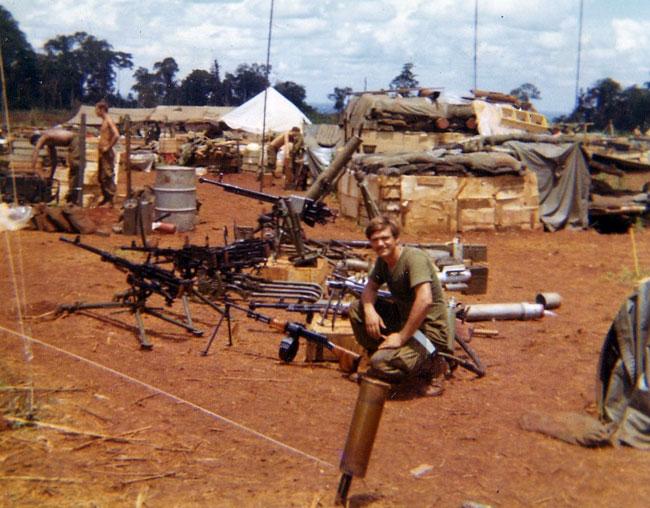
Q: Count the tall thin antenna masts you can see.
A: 3